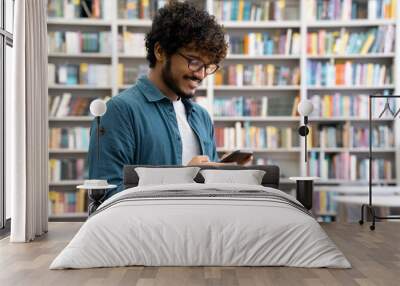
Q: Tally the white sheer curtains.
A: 1